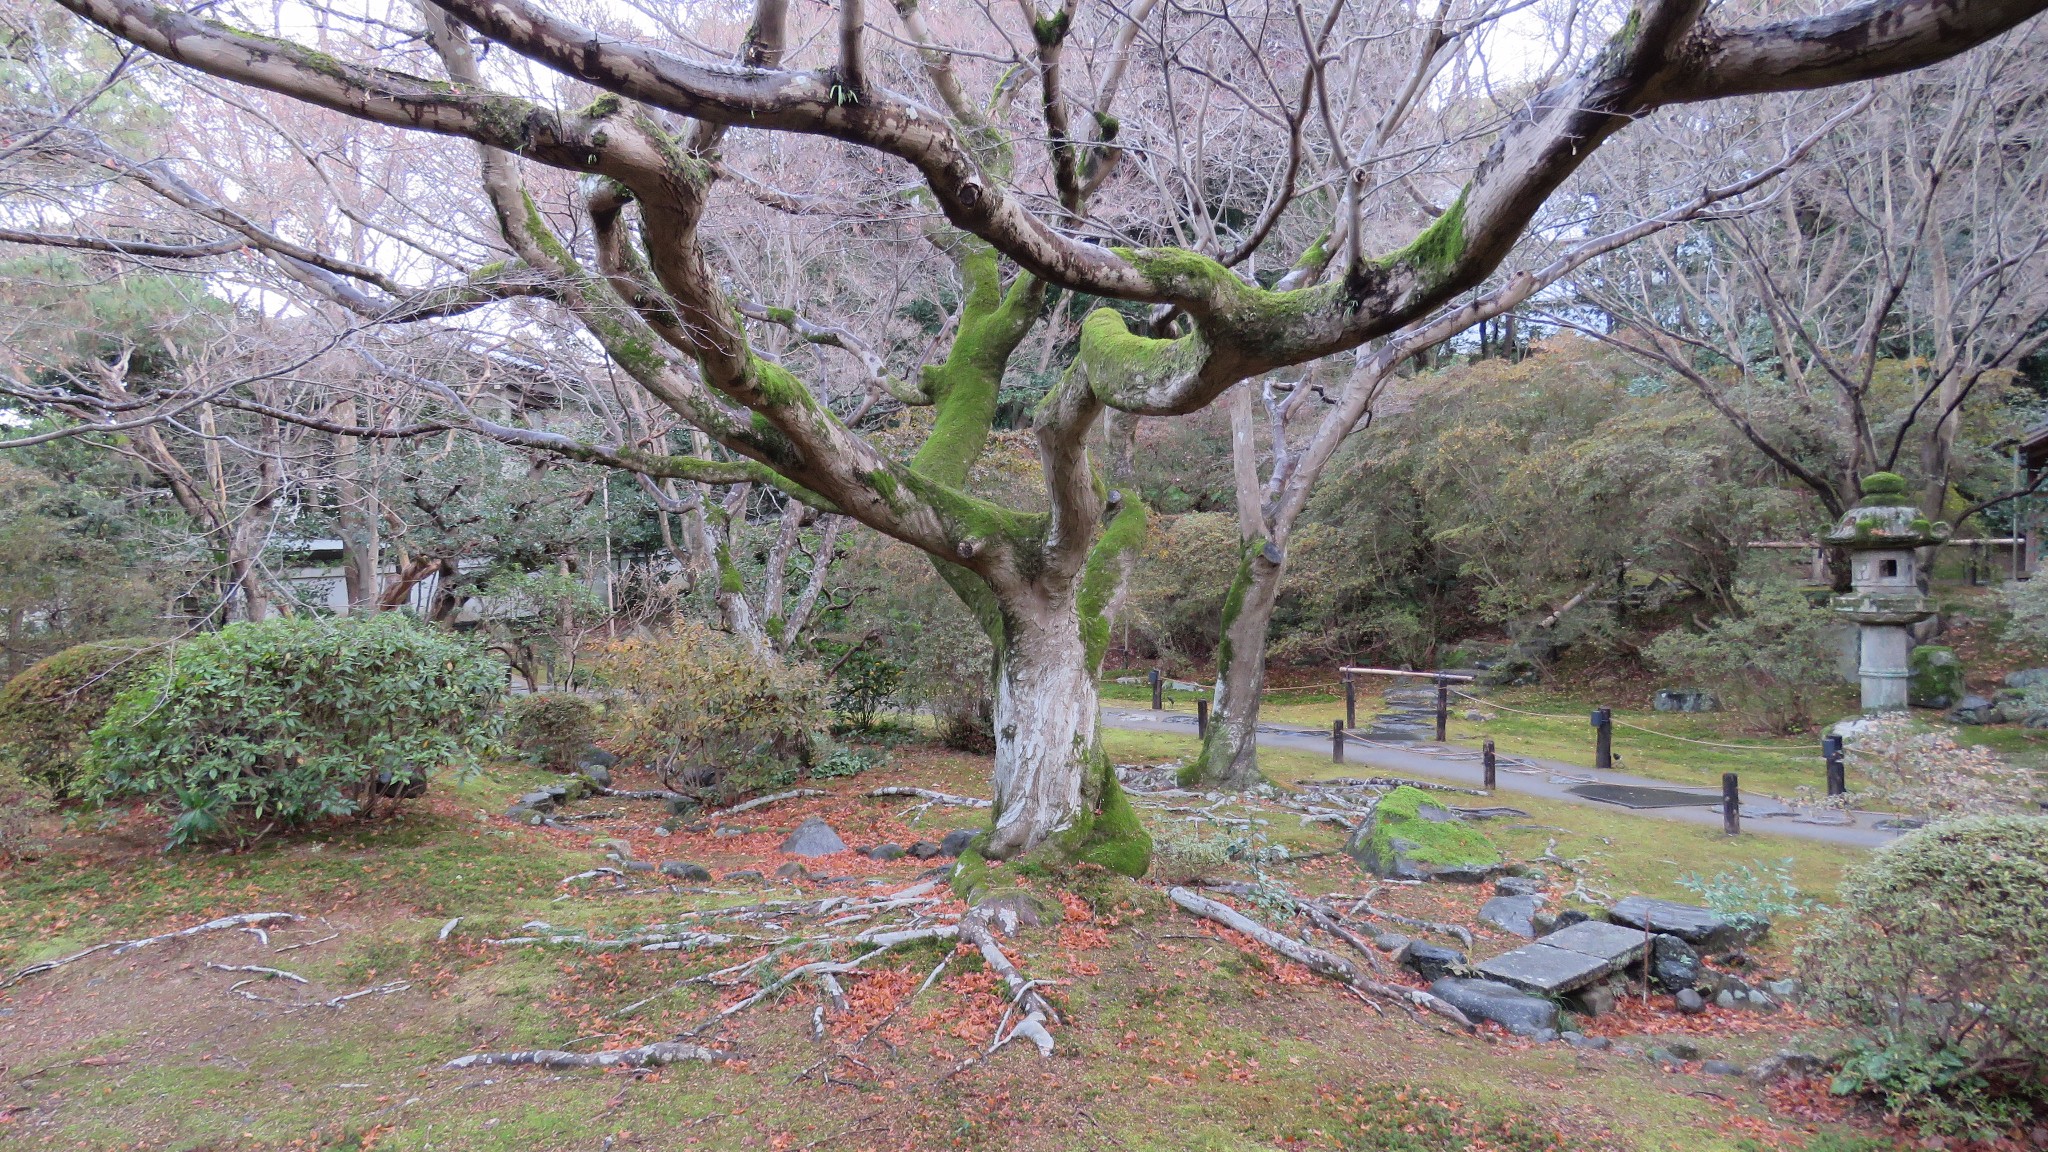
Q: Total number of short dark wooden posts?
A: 9